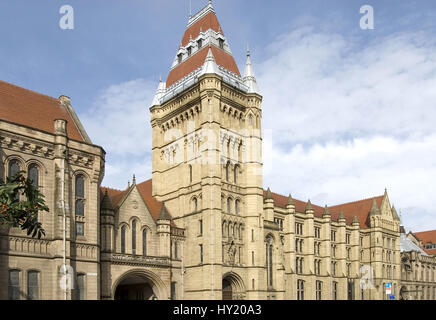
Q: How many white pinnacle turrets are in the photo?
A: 3